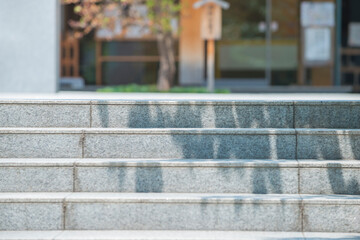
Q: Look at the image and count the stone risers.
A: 4